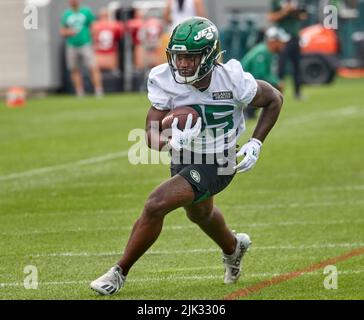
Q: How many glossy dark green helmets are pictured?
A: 1